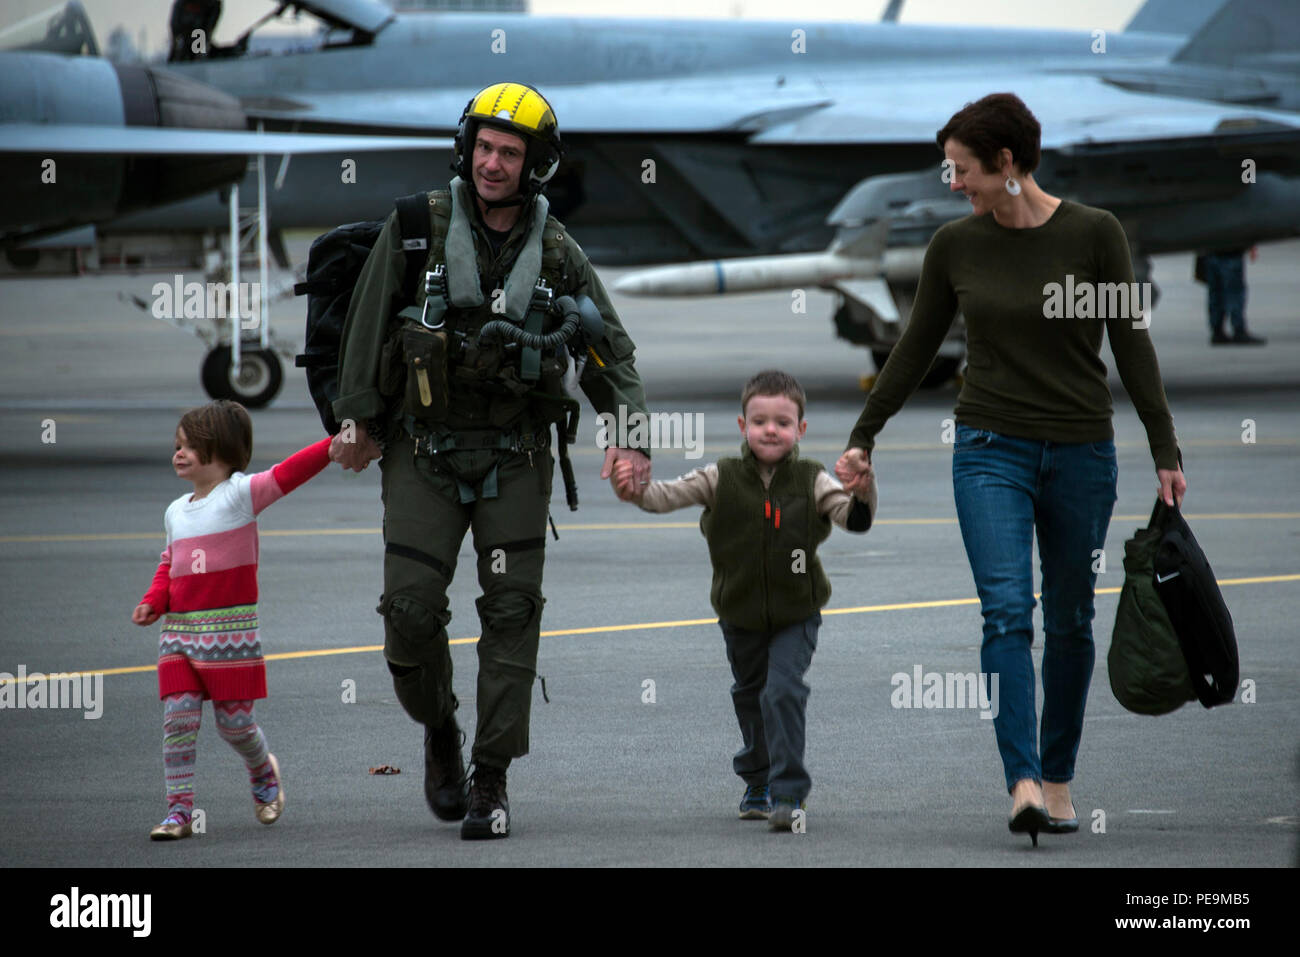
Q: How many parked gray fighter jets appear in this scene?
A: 2